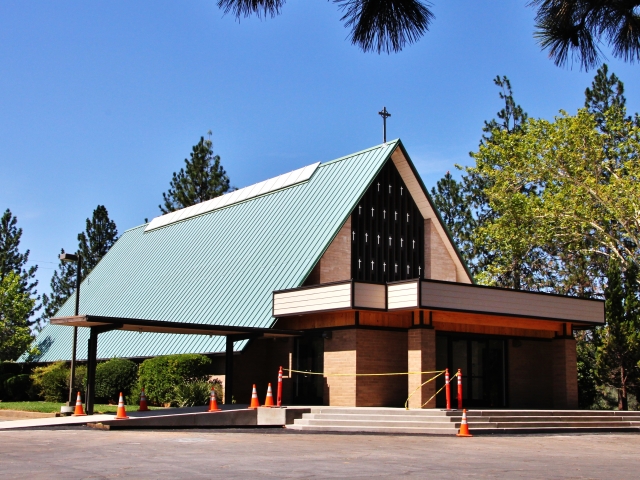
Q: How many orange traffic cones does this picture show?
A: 7